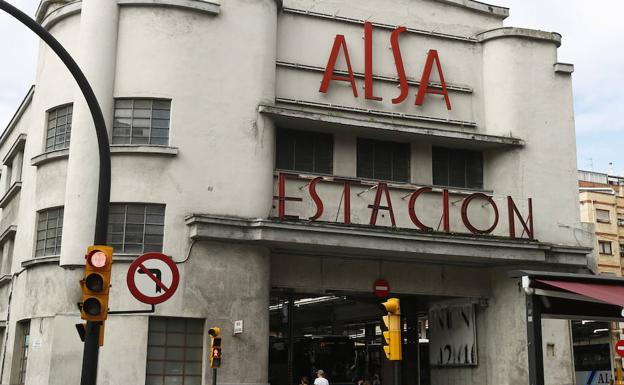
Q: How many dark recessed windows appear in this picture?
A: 3